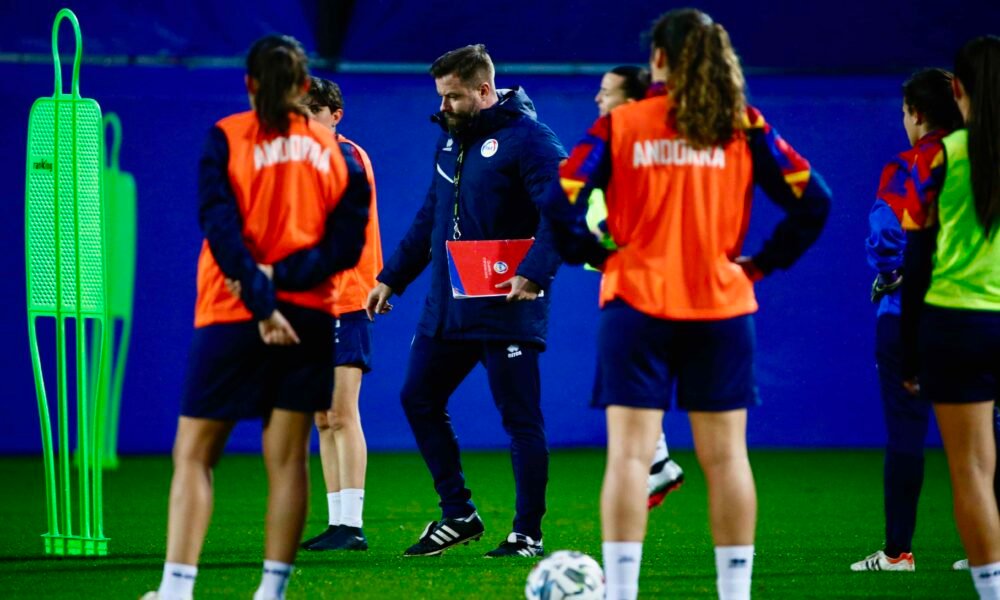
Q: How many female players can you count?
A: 6